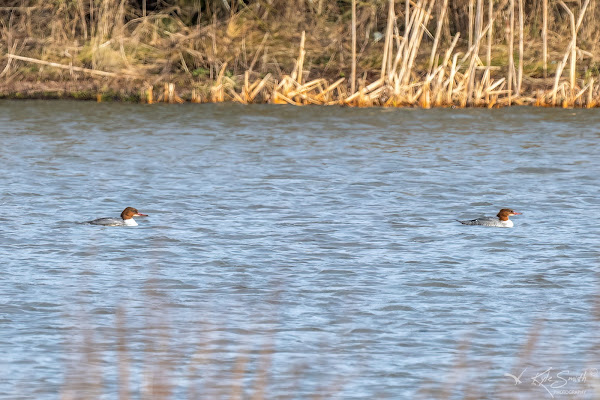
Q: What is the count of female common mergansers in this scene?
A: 2